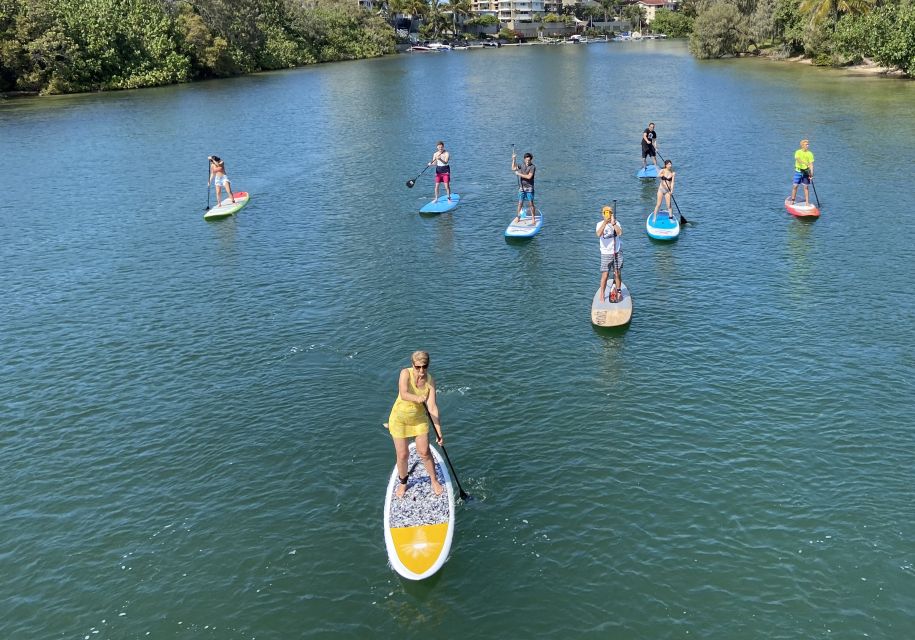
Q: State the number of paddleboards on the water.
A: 8